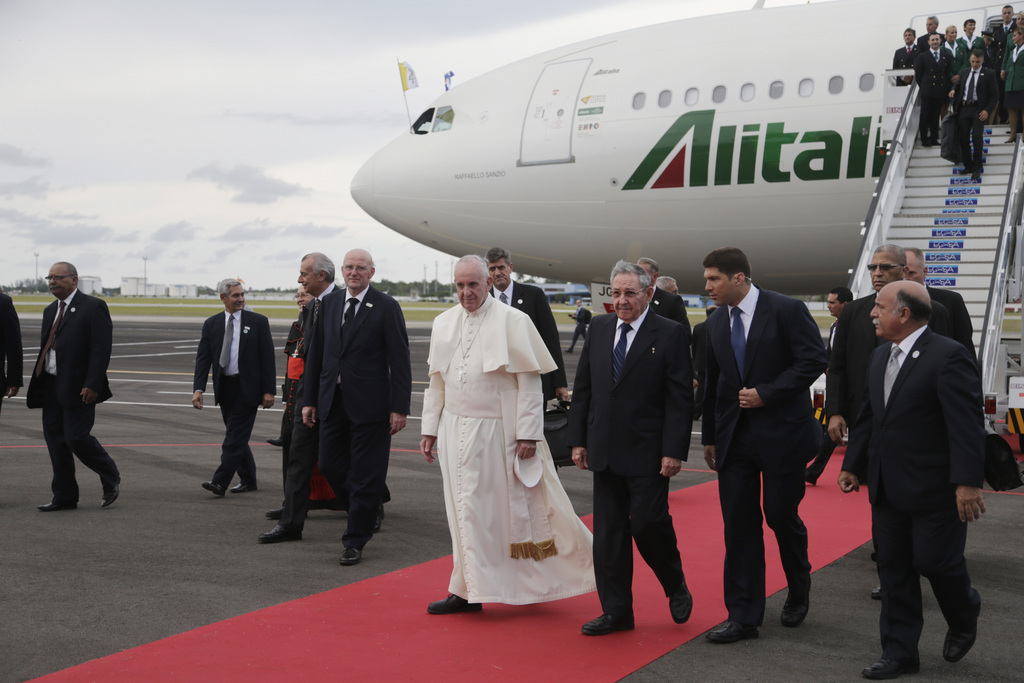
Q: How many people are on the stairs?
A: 10